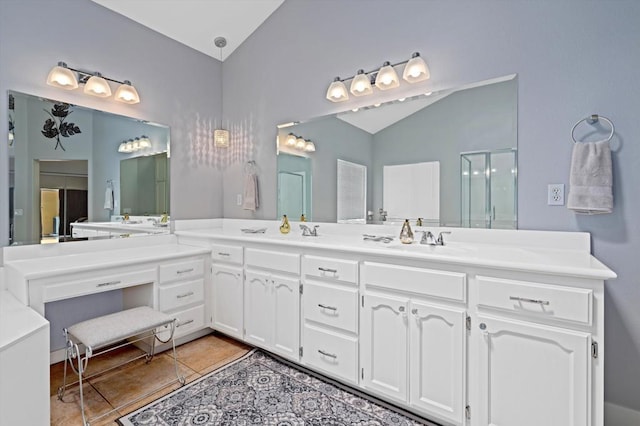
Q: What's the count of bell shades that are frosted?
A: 7